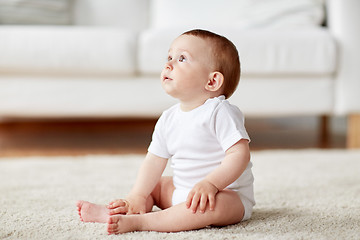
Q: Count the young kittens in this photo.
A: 0